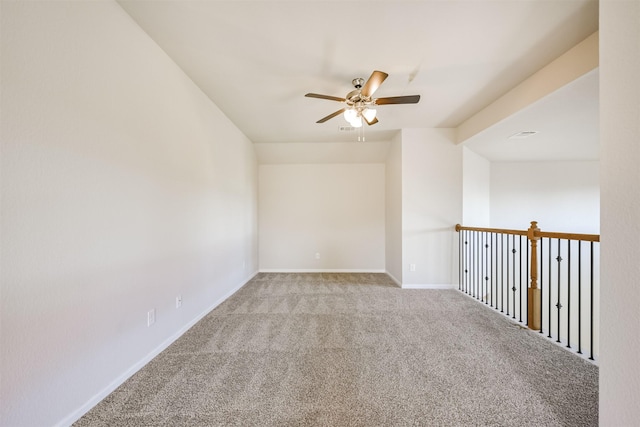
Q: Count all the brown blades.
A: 5